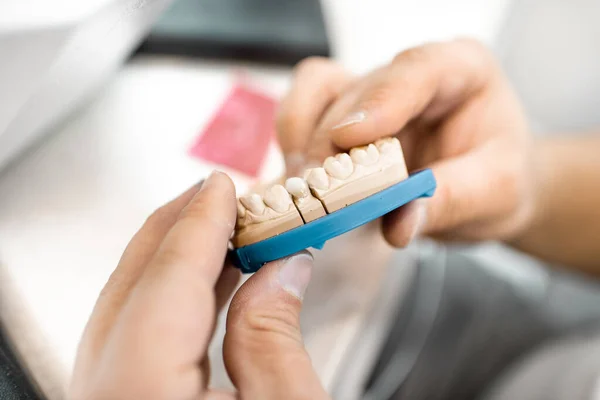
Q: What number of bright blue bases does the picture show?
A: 1